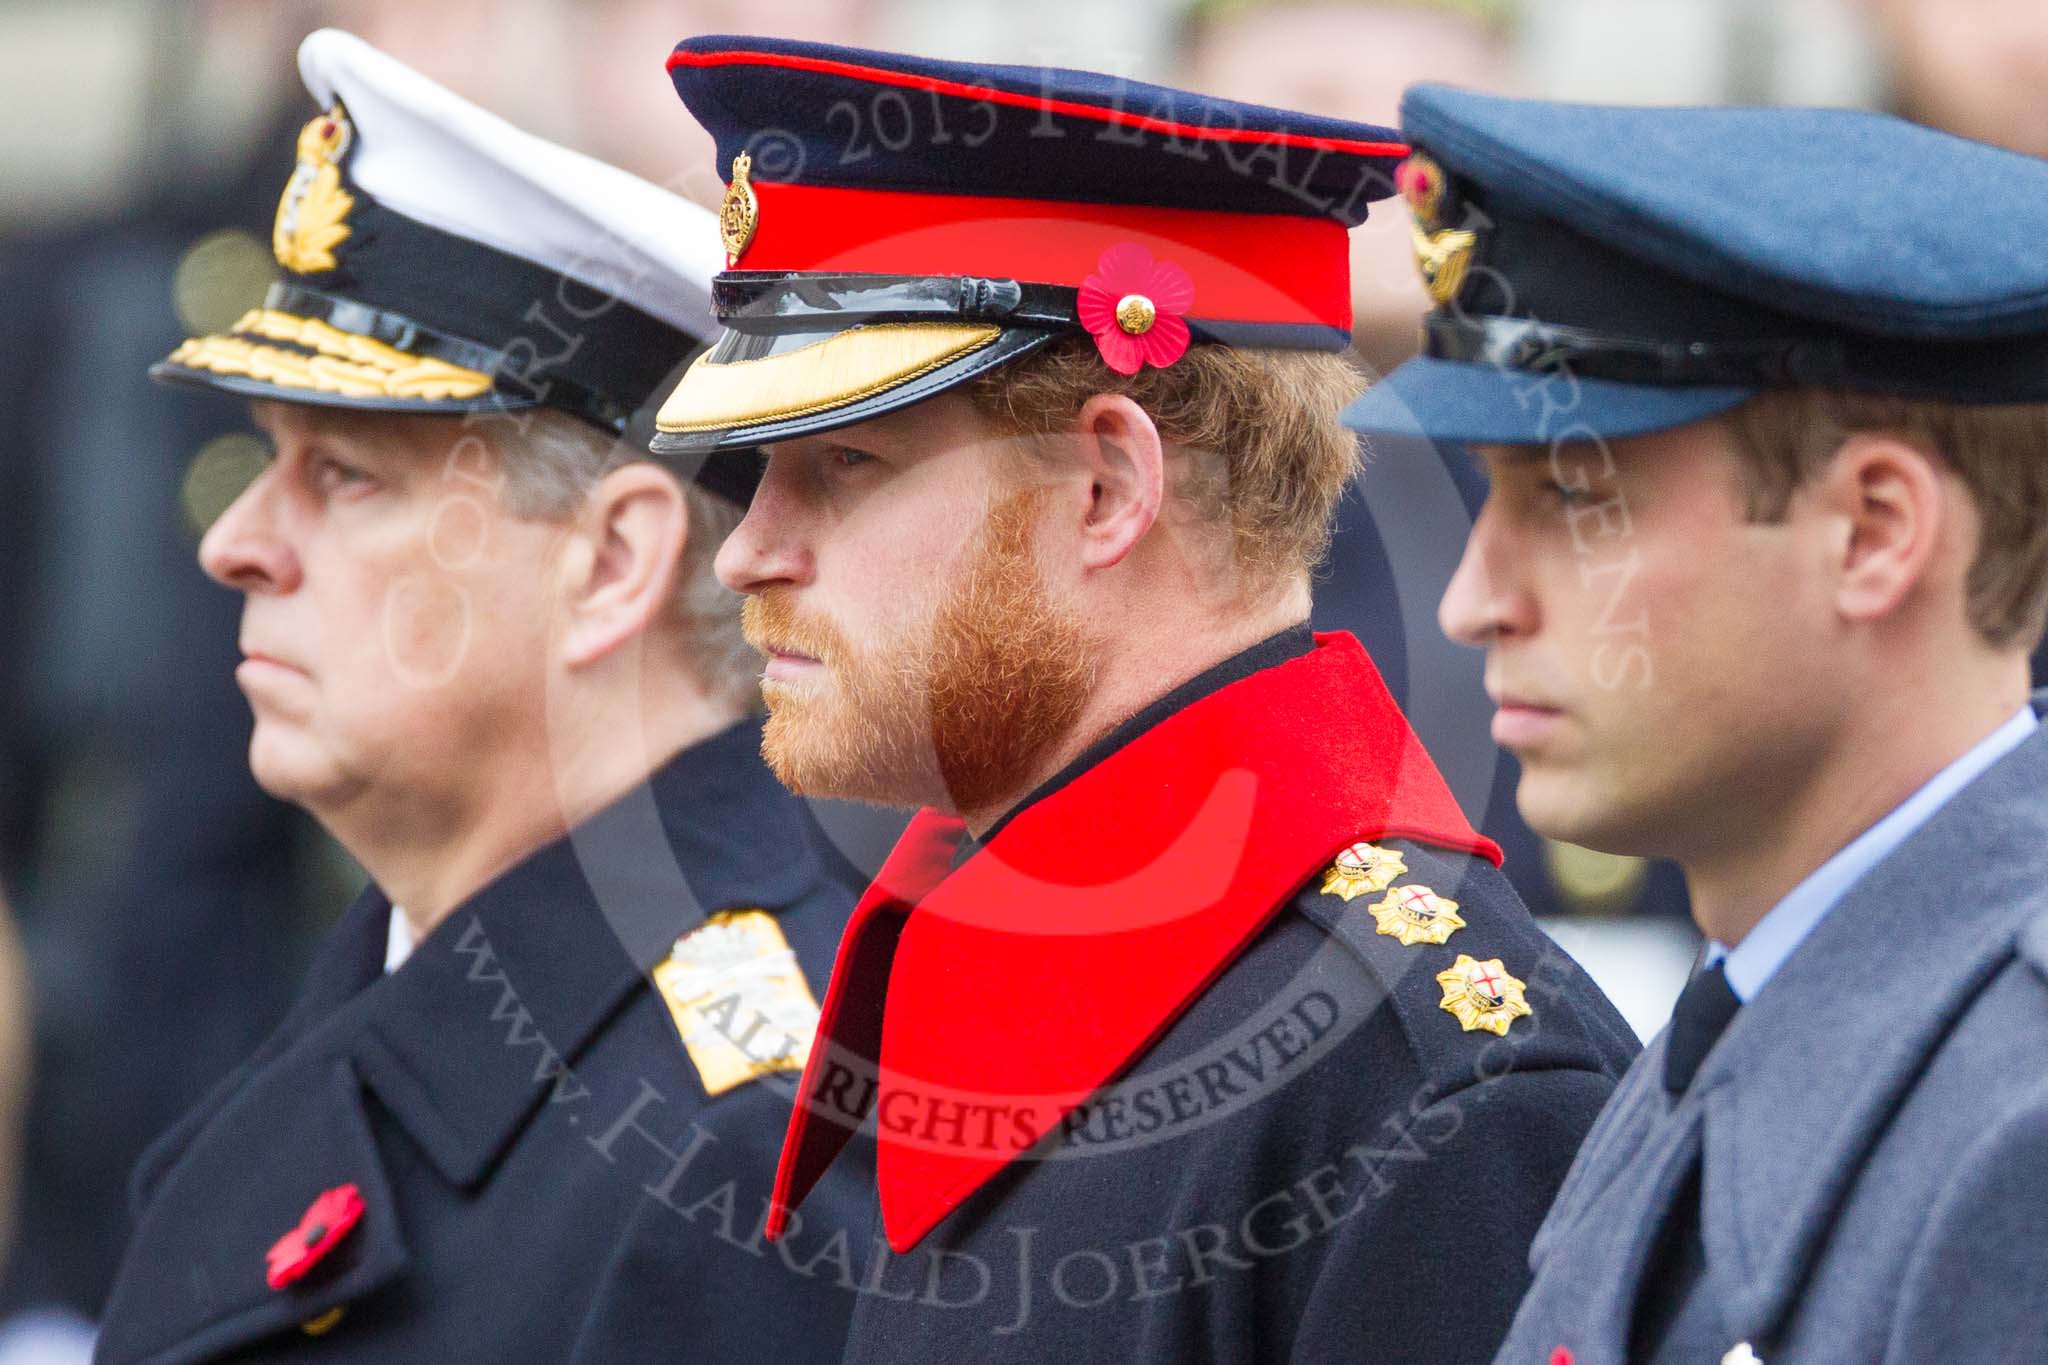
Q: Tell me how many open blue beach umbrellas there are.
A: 0